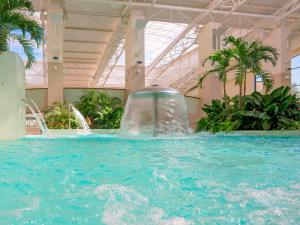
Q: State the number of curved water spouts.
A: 2